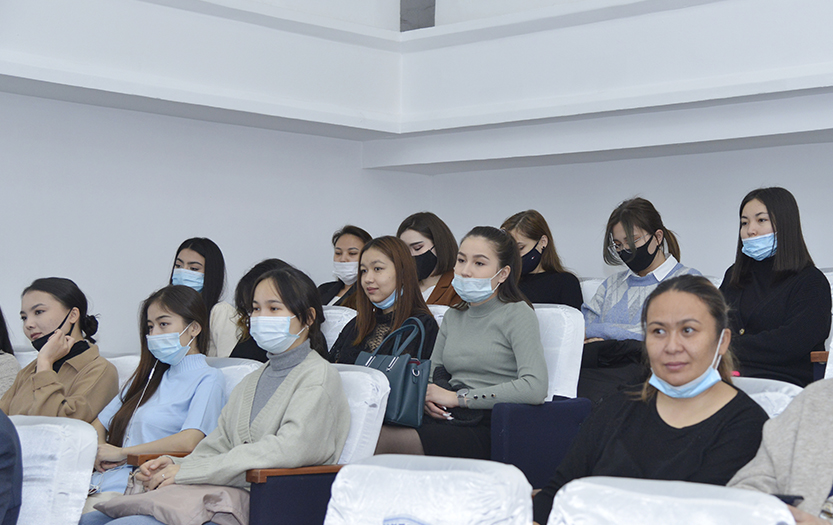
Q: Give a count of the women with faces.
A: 12